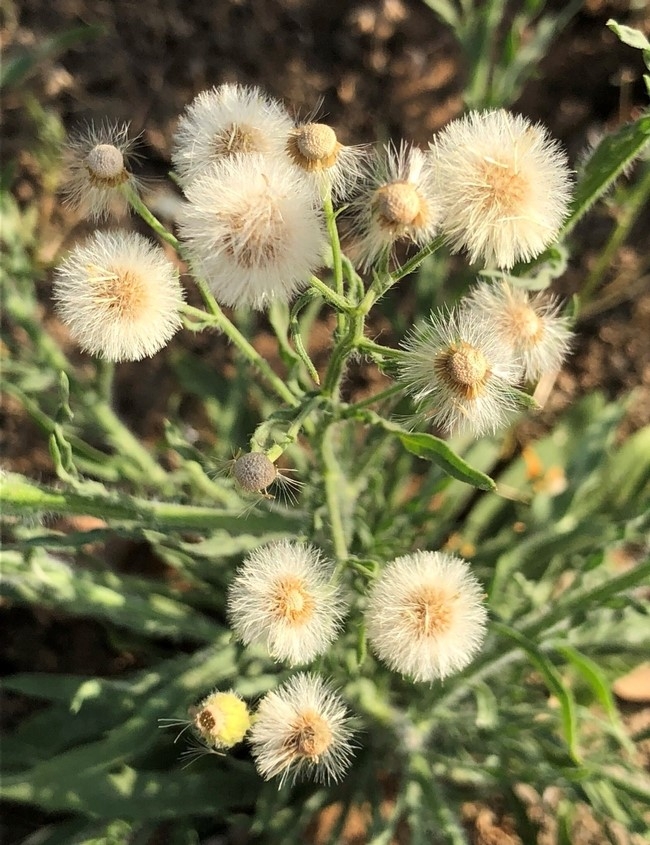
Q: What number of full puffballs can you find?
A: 6